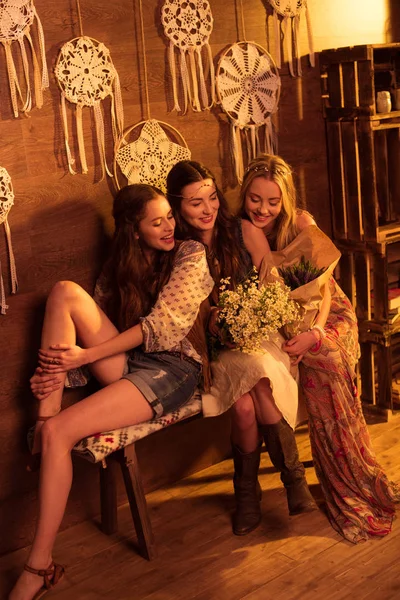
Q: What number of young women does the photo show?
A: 3